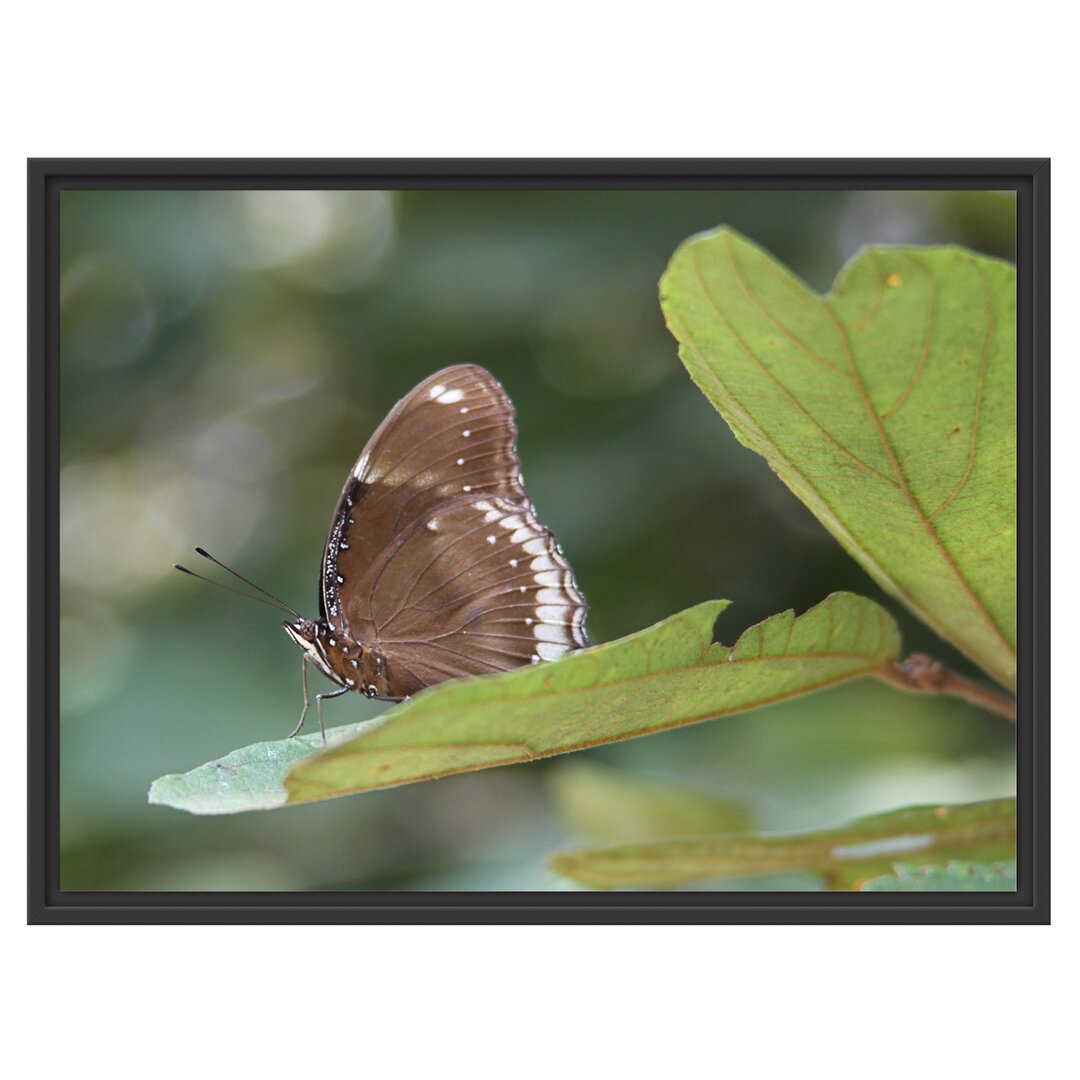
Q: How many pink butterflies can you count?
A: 0